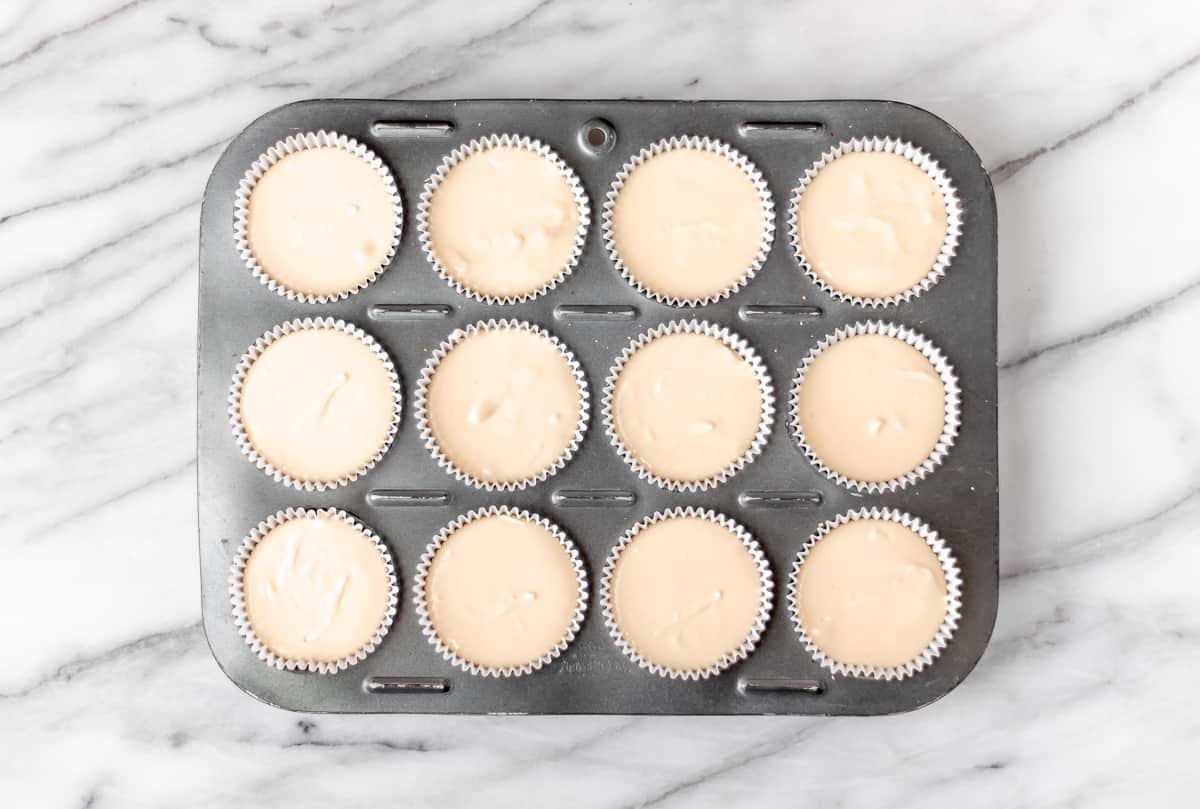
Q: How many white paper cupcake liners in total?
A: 12